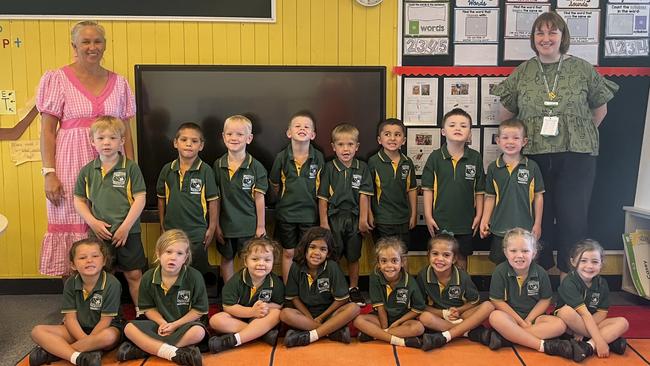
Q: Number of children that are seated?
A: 8